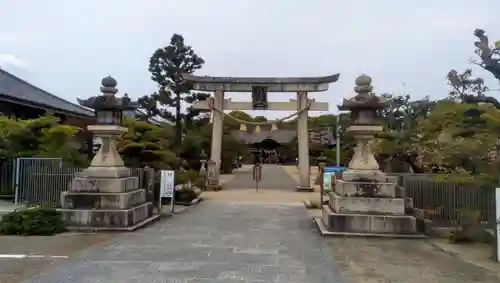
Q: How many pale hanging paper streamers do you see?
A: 3